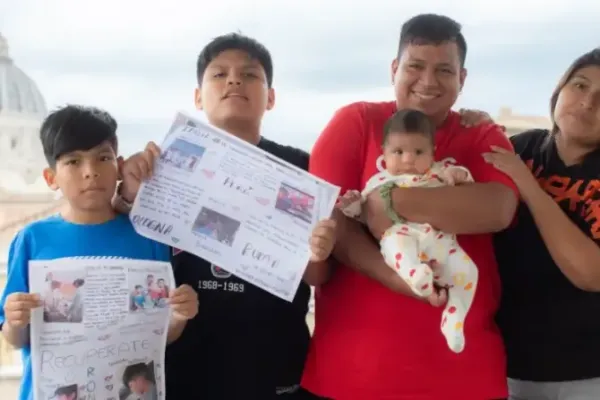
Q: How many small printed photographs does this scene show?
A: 7